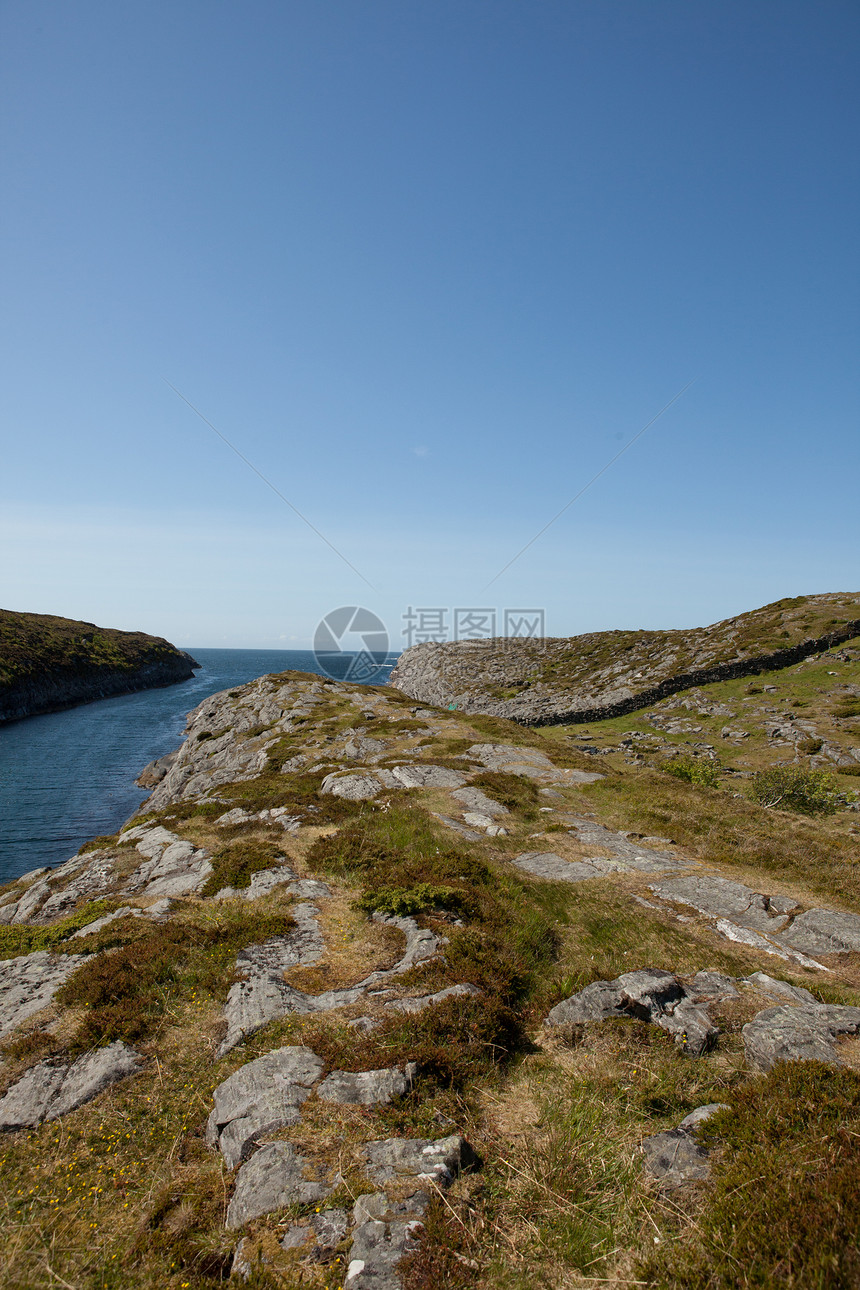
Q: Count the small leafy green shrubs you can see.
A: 2